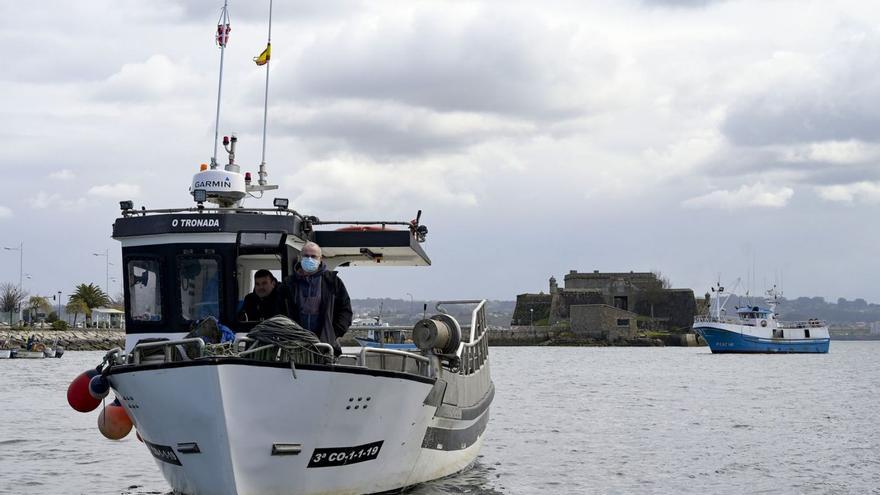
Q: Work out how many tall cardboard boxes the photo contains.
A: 0